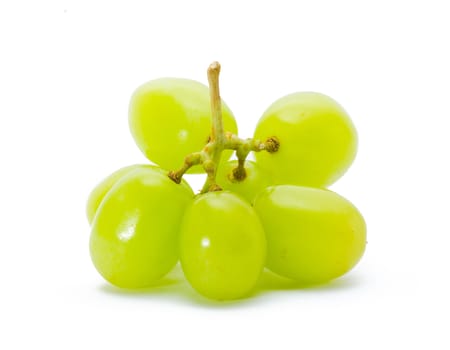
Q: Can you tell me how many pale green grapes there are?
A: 7